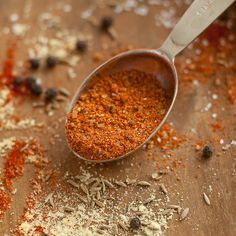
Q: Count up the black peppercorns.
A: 10